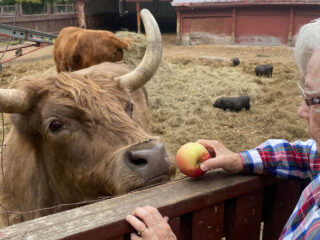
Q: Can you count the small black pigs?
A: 3